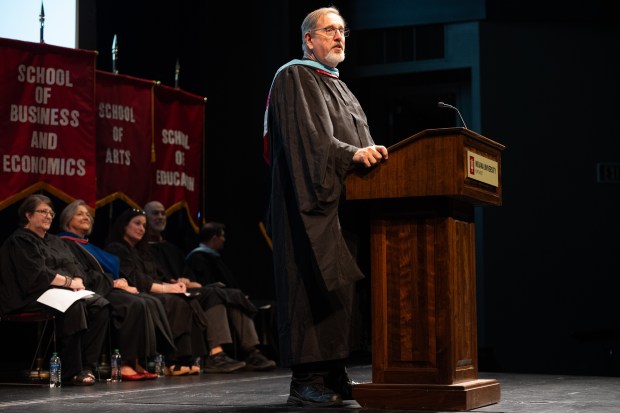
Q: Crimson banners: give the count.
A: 3